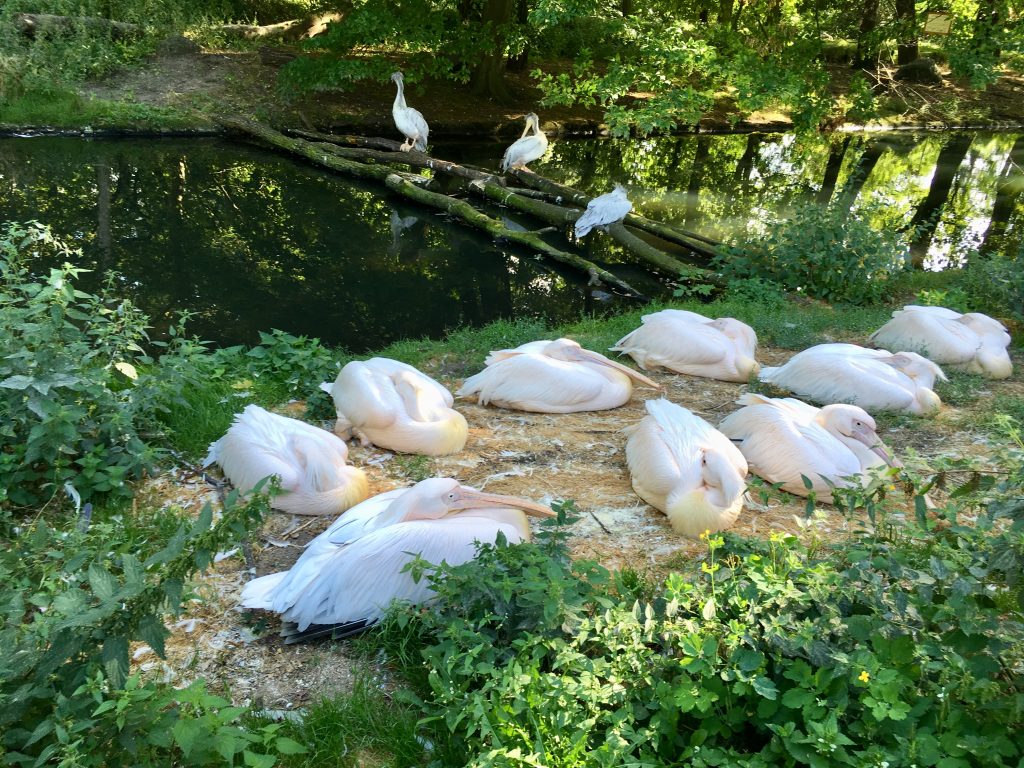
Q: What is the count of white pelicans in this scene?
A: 12